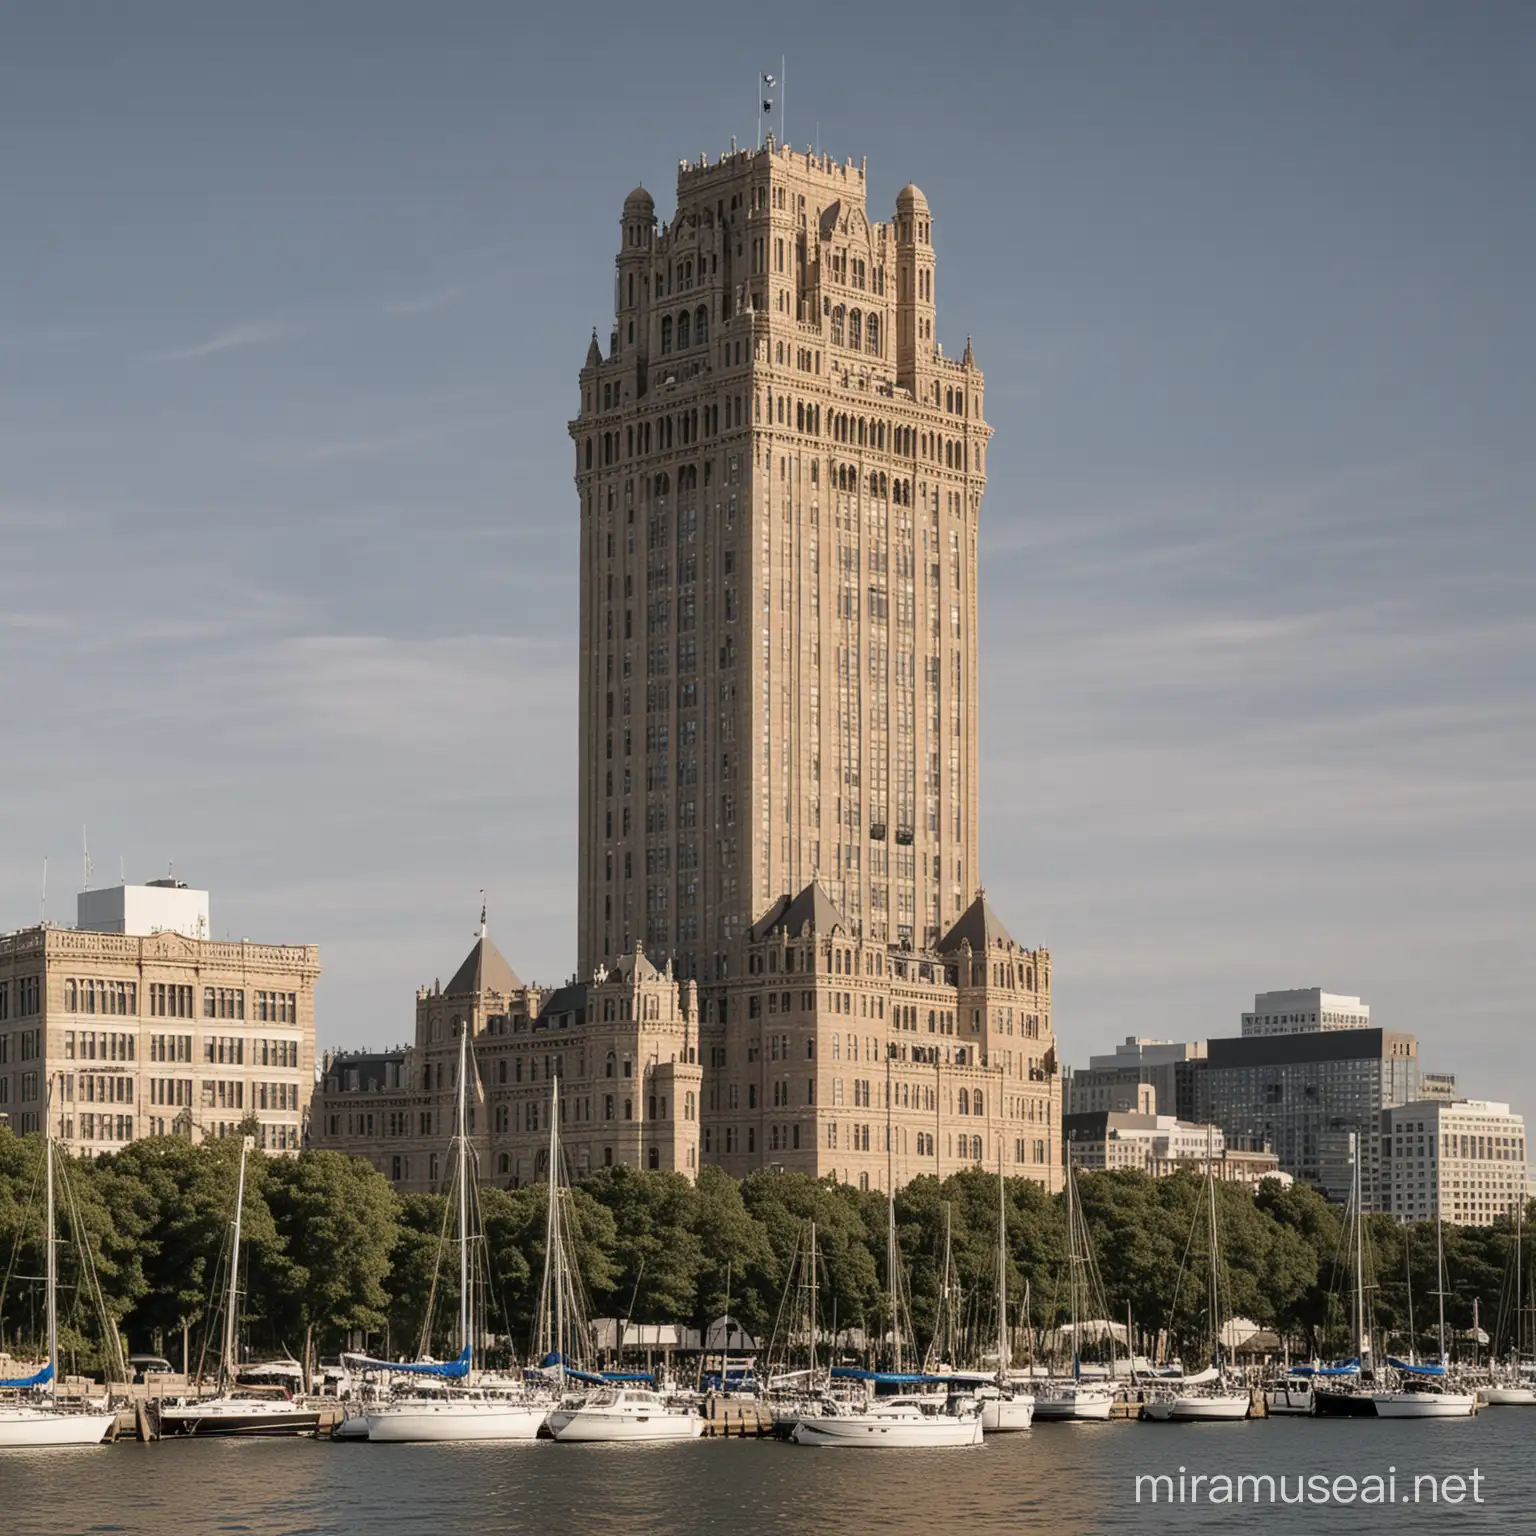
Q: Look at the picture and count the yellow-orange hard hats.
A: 0